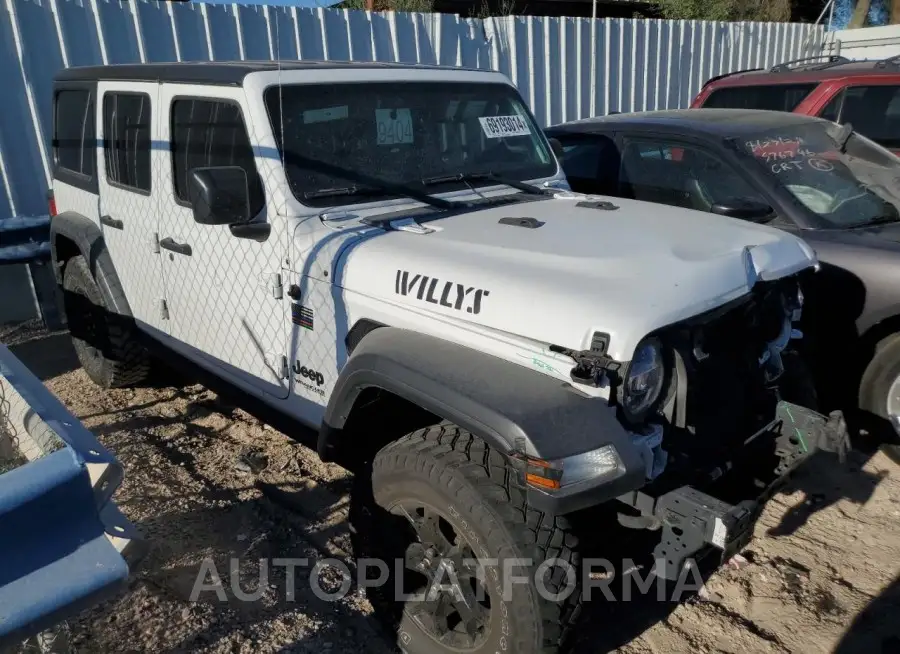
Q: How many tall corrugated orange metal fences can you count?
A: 0